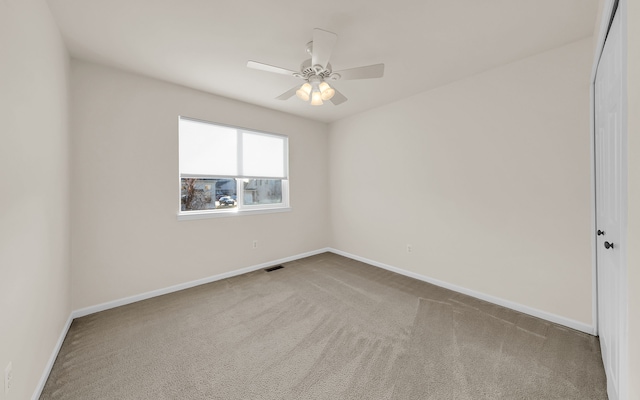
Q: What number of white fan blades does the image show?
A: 5